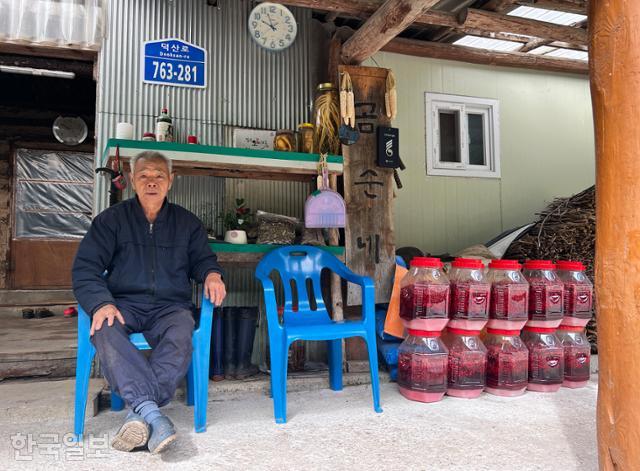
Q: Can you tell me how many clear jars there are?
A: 13